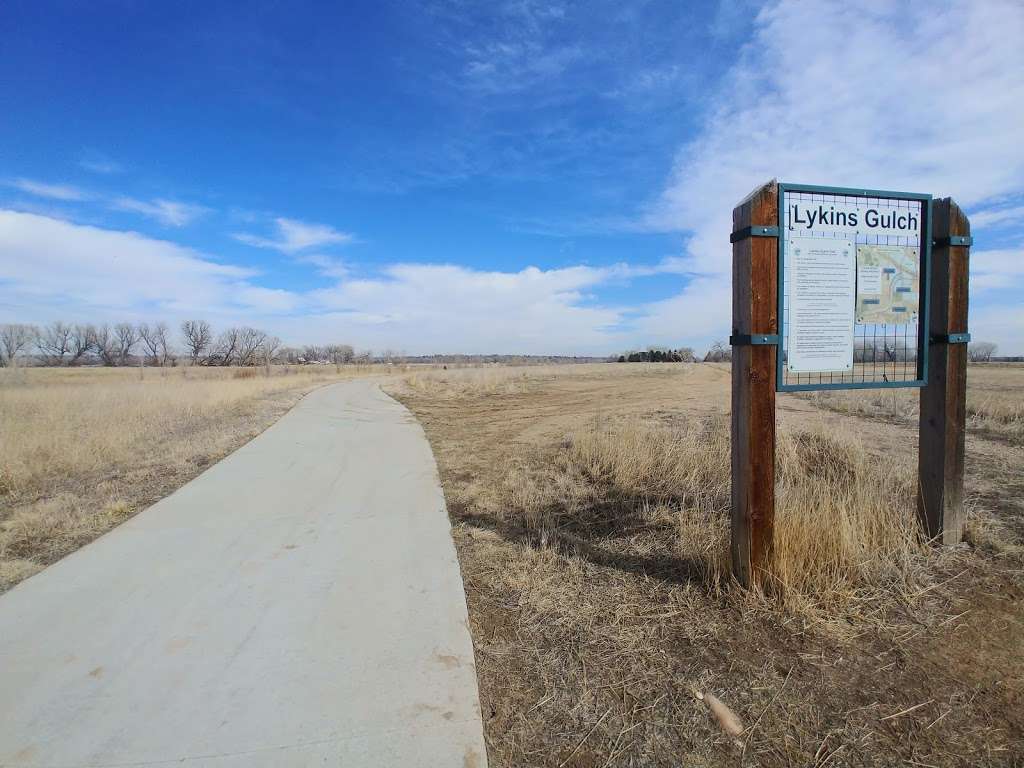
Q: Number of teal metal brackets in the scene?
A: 4